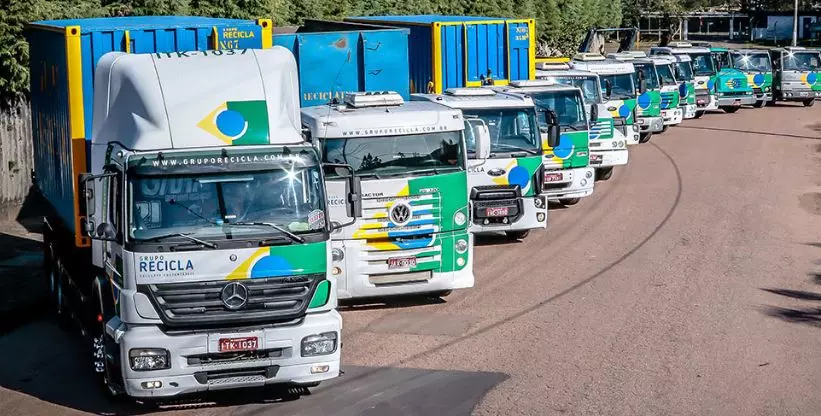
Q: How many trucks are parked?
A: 13